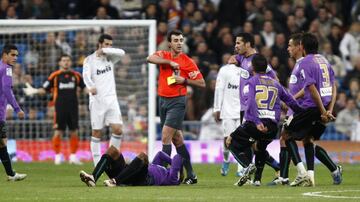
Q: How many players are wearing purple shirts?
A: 6